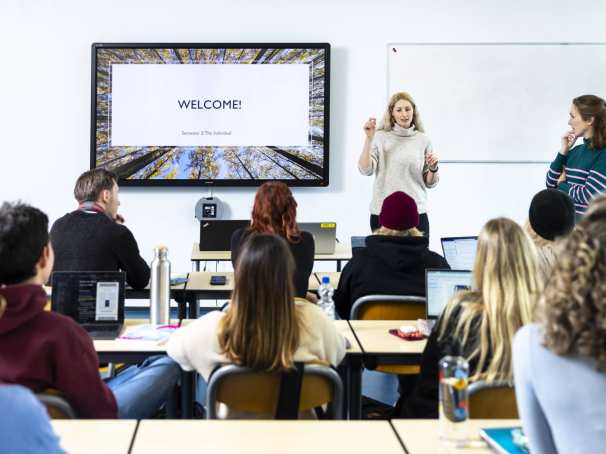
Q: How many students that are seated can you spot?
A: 9